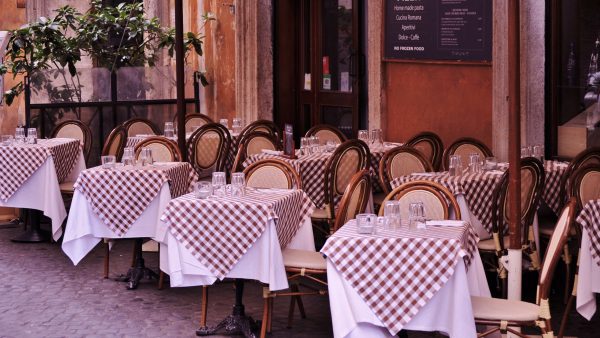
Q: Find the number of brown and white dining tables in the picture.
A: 11